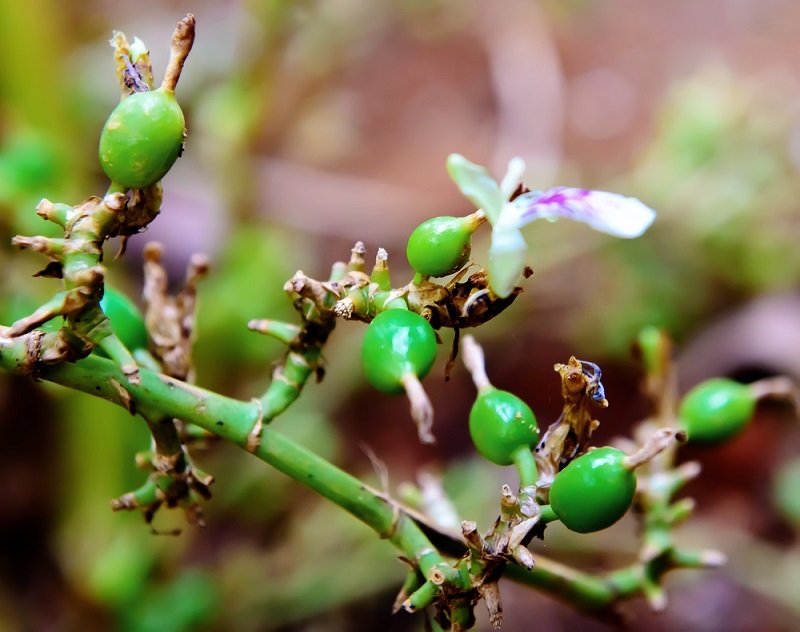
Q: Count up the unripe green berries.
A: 7